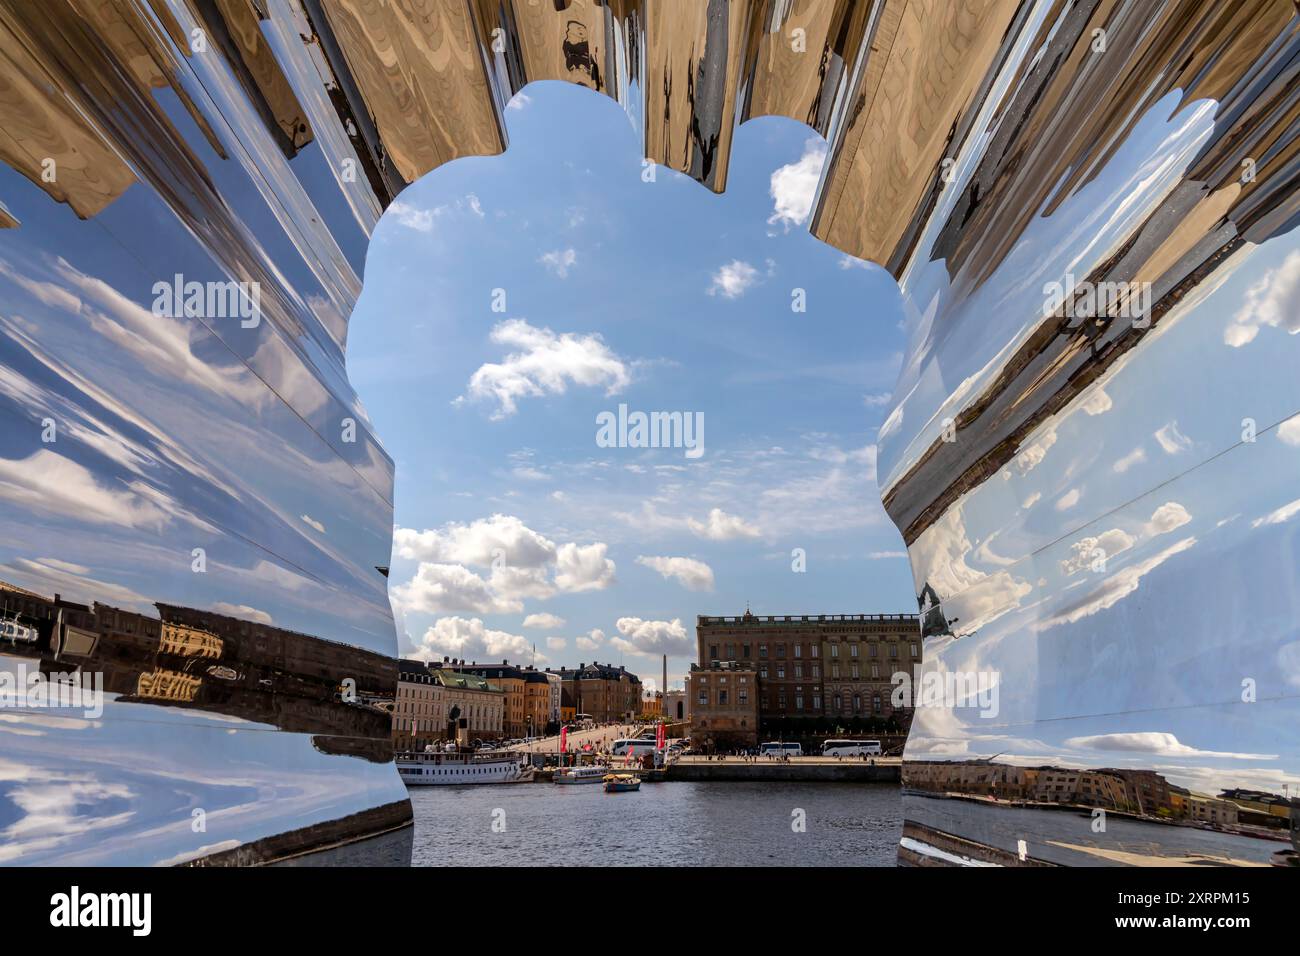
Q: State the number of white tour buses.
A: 3